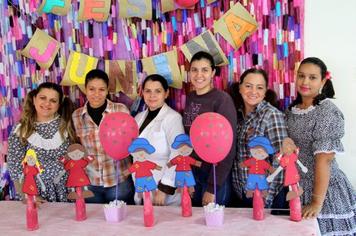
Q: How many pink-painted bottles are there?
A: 6